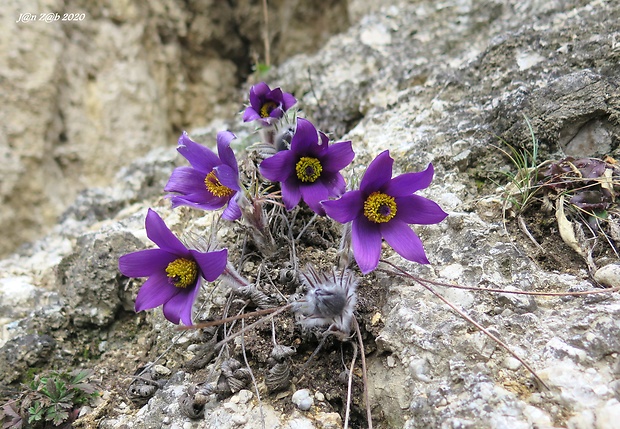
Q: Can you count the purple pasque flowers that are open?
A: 5